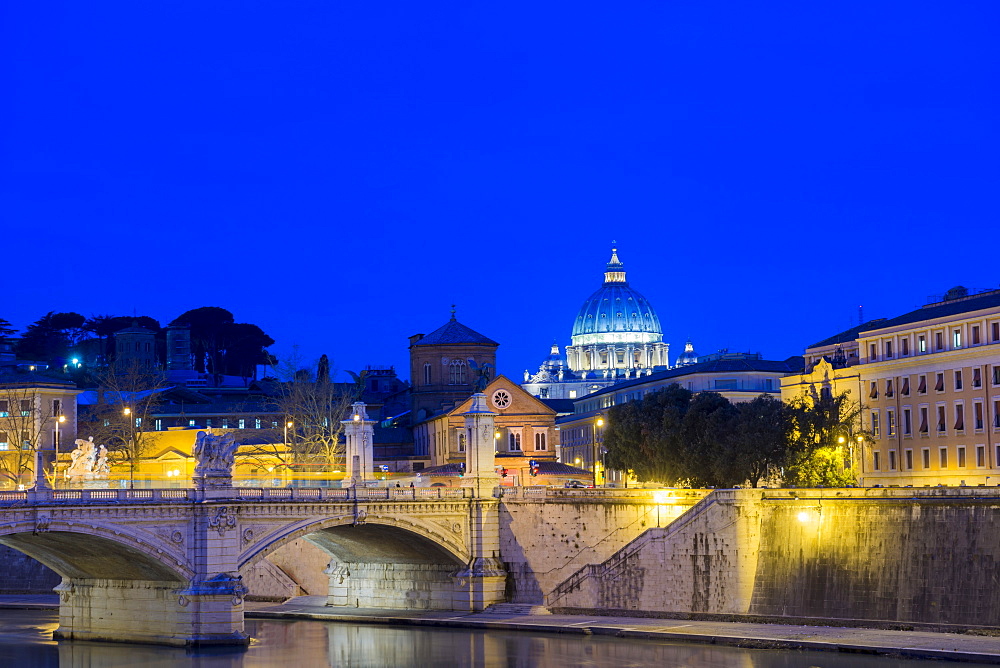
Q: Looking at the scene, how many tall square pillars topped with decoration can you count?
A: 2